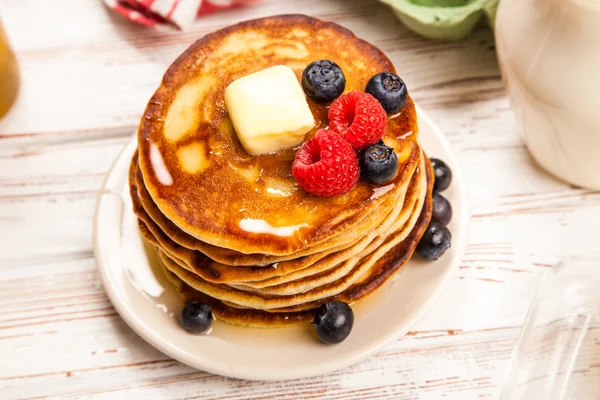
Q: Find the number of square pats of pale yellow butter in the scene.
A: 1